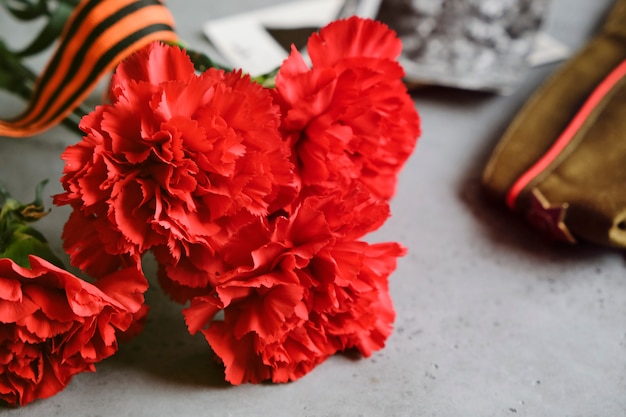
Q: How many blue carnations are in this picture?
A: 0